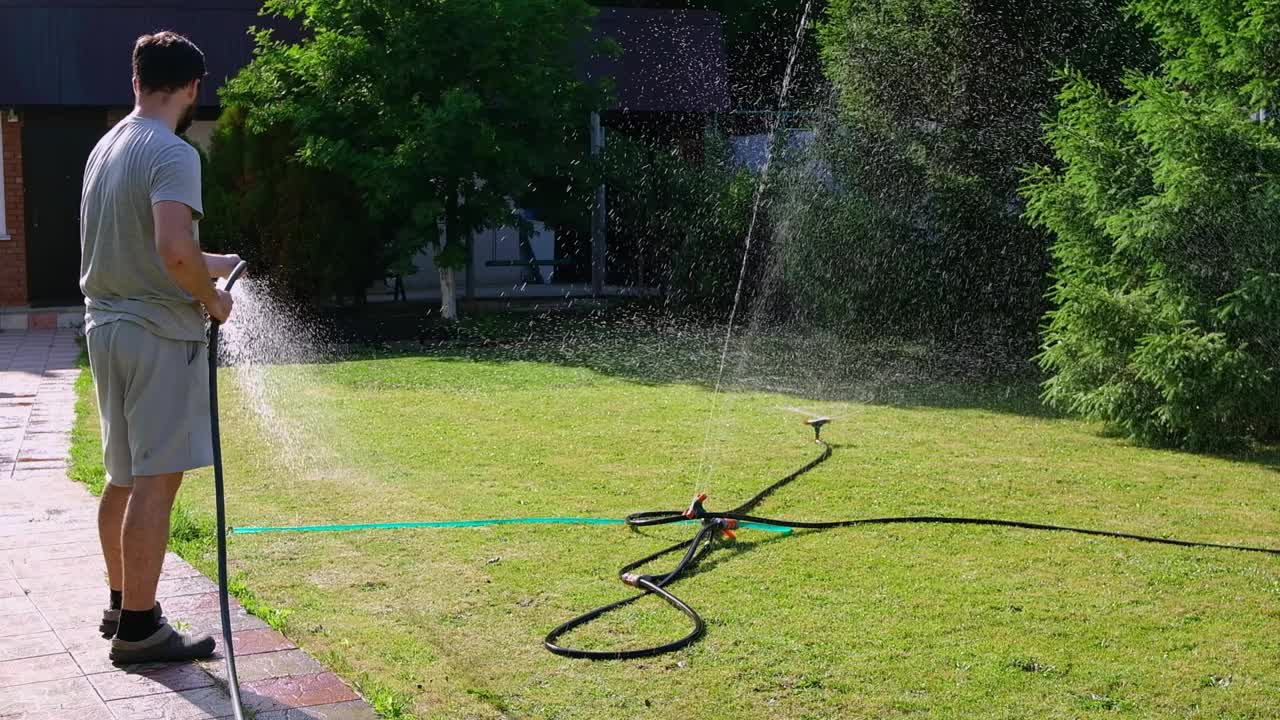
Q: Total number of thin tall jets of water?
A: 1